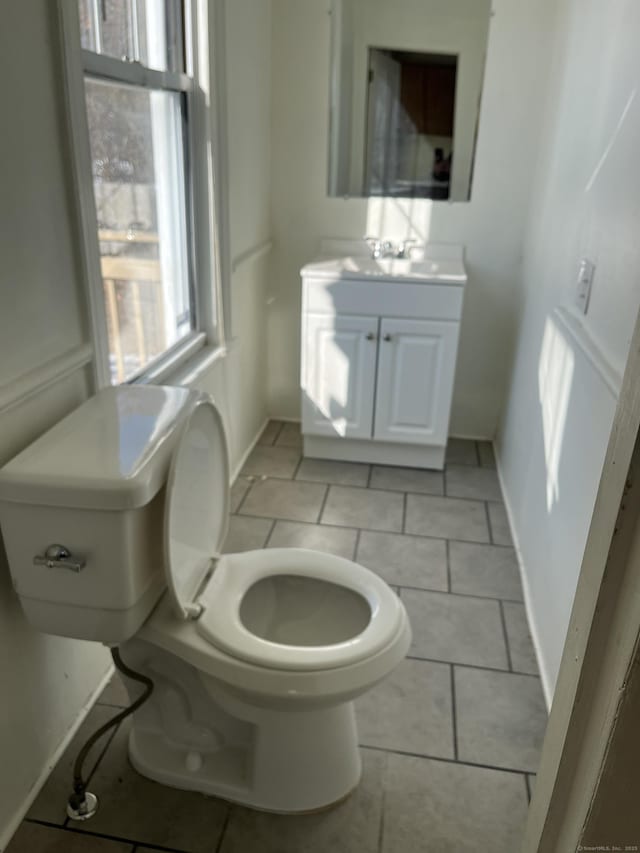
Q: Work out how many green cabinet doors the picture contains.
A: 0